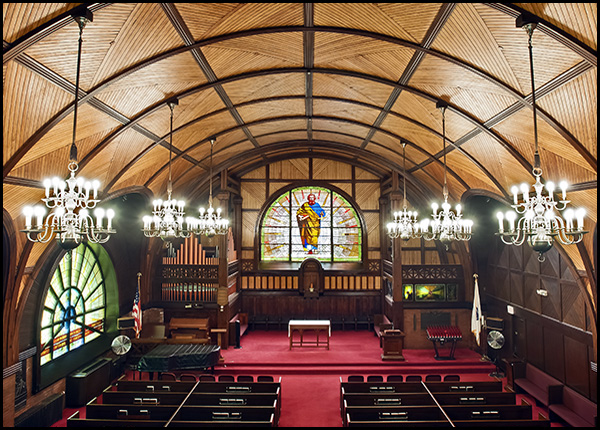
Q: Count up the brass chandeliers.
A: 6